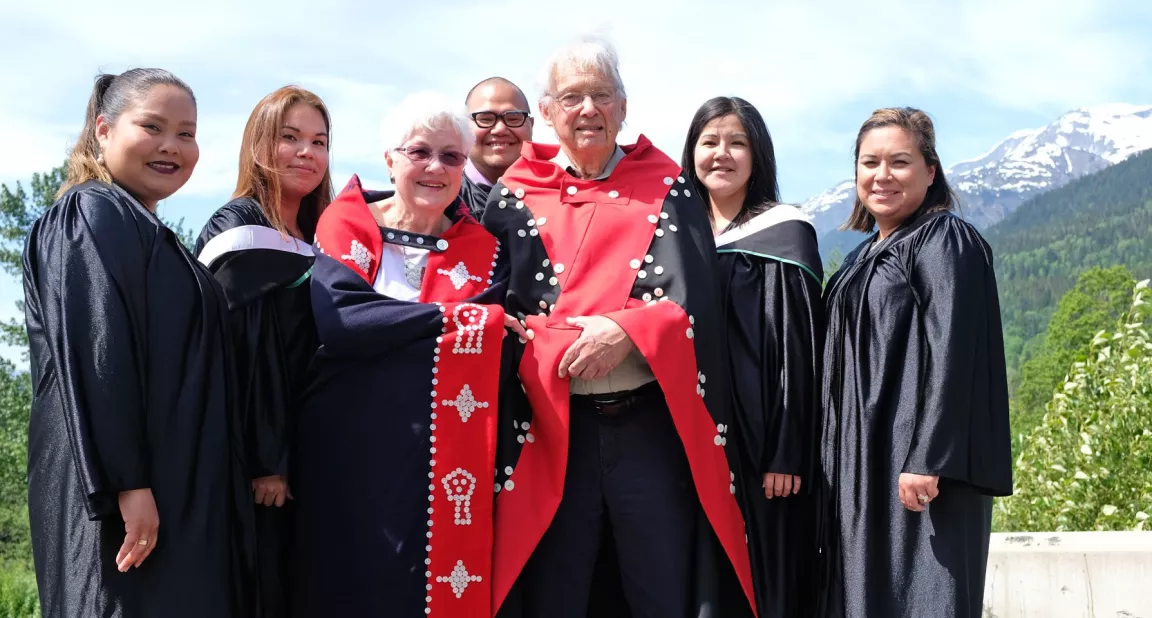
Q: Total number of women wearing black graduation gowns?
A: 4